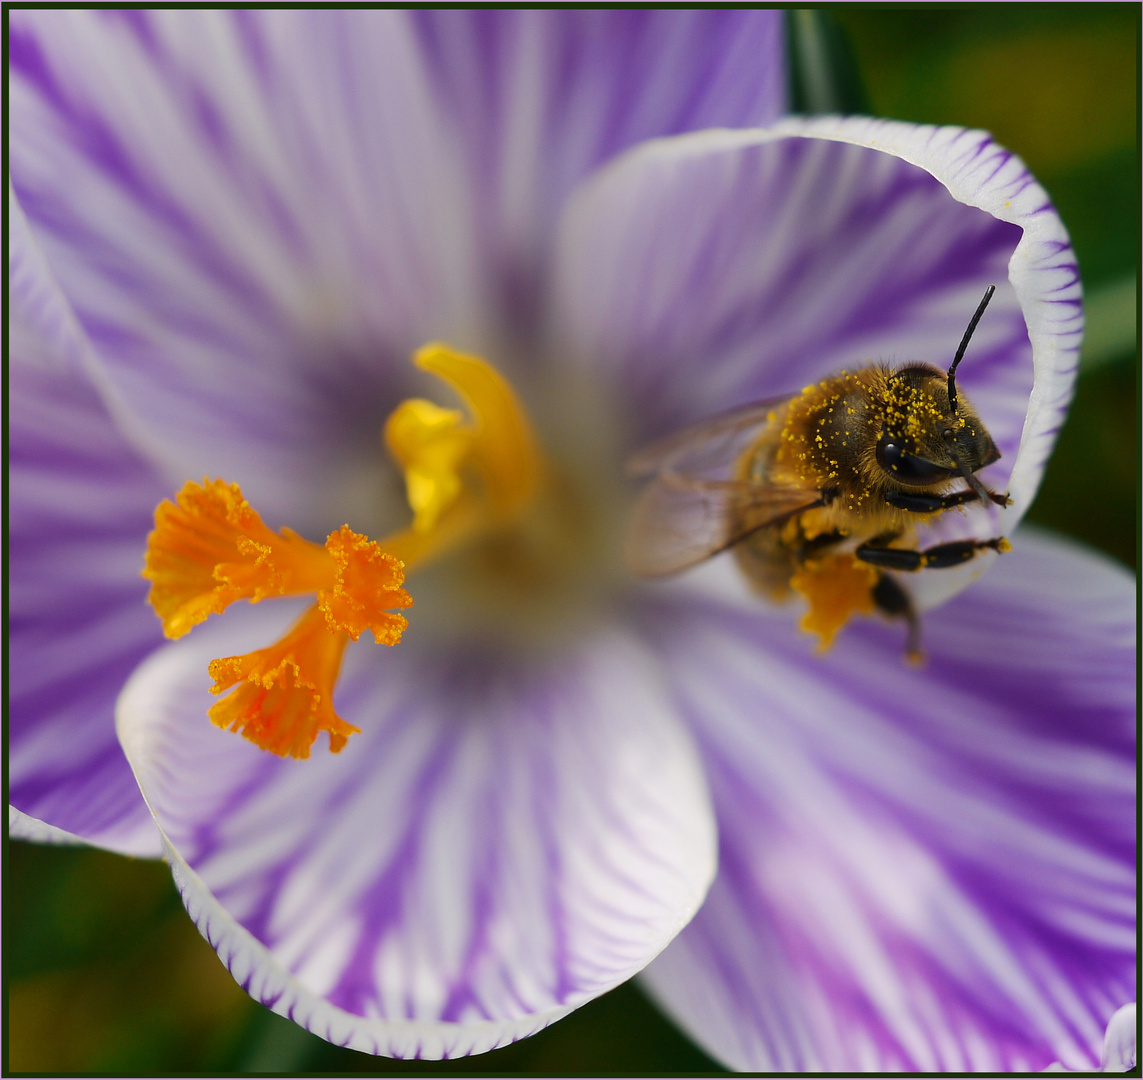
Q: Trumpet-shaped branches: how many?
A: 3